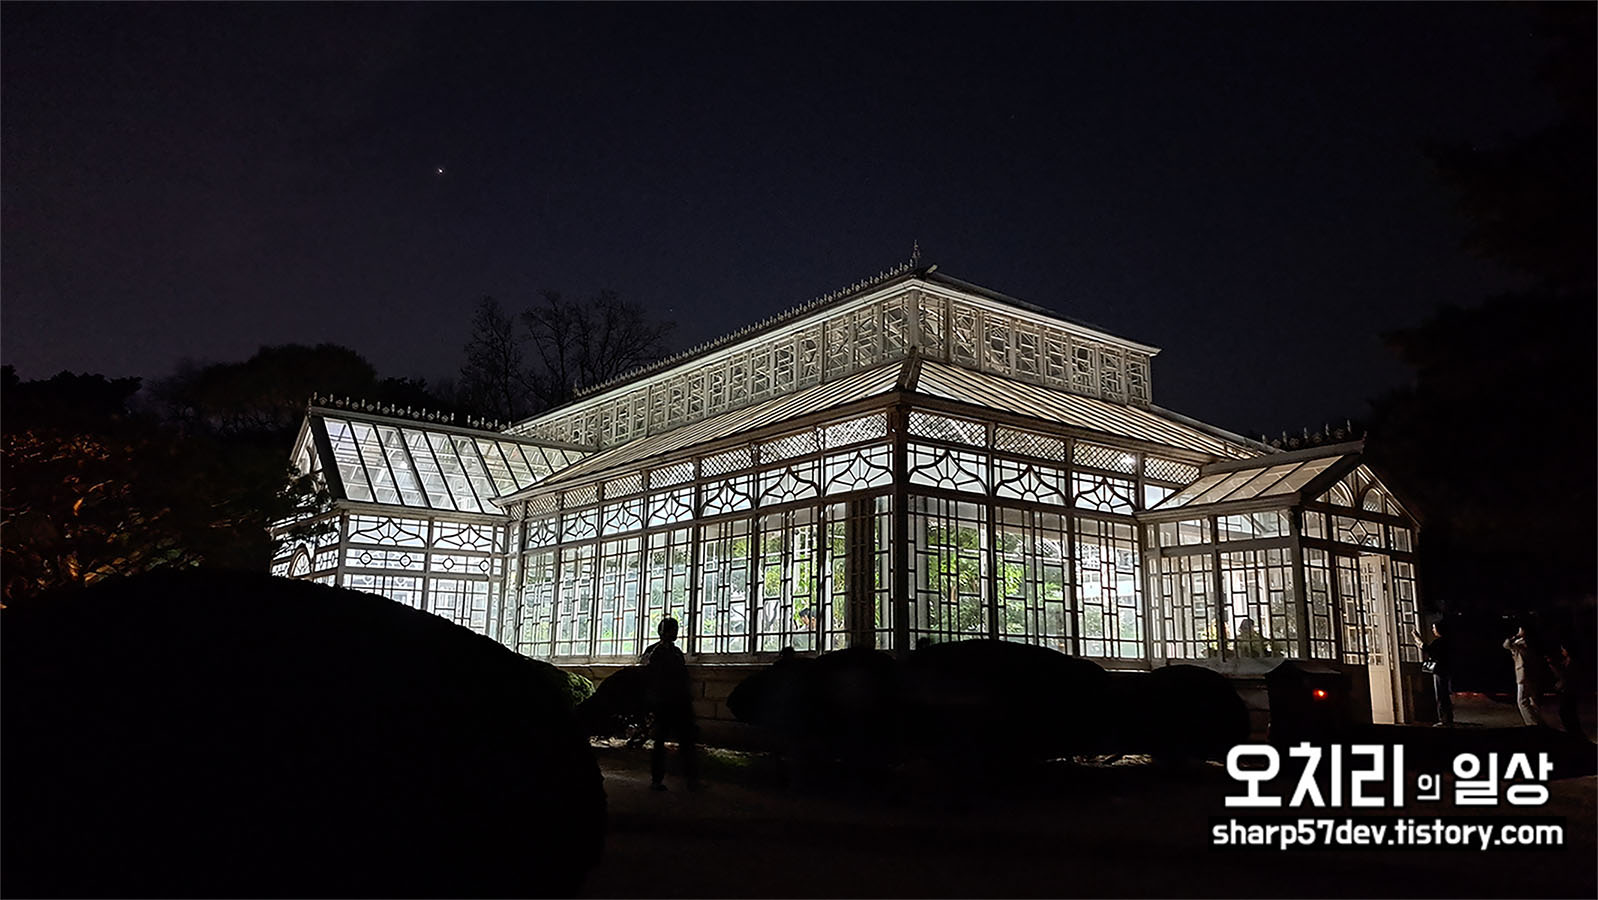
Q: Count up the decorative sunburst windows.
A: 12